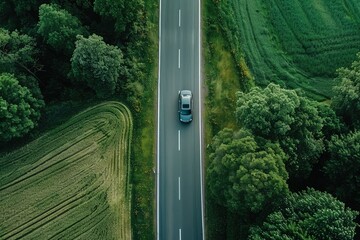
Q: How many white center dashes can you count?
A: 5